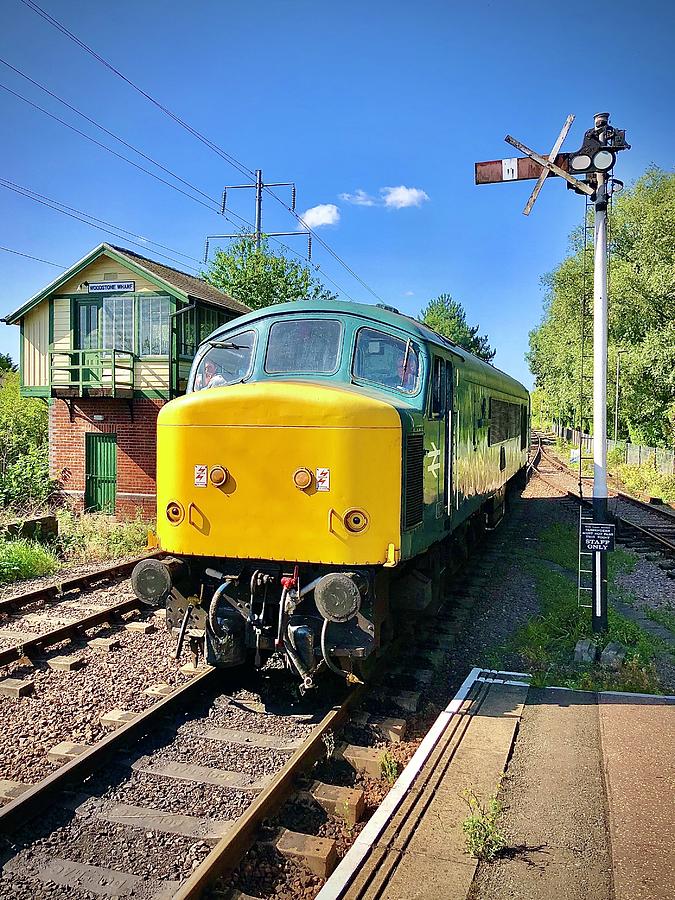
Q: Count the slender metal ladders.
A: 1